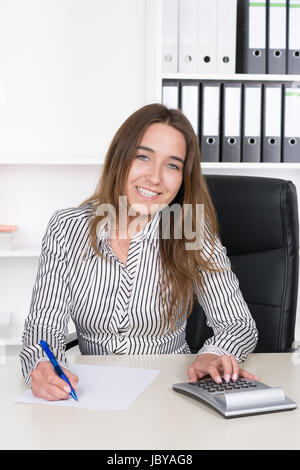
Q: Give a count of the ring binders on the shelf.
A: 14